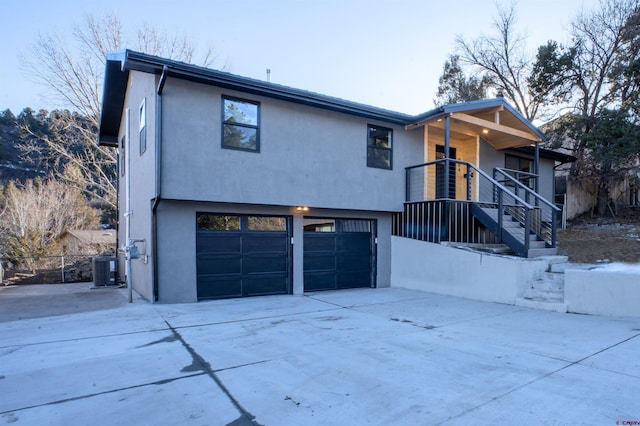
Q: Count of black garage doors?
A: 2